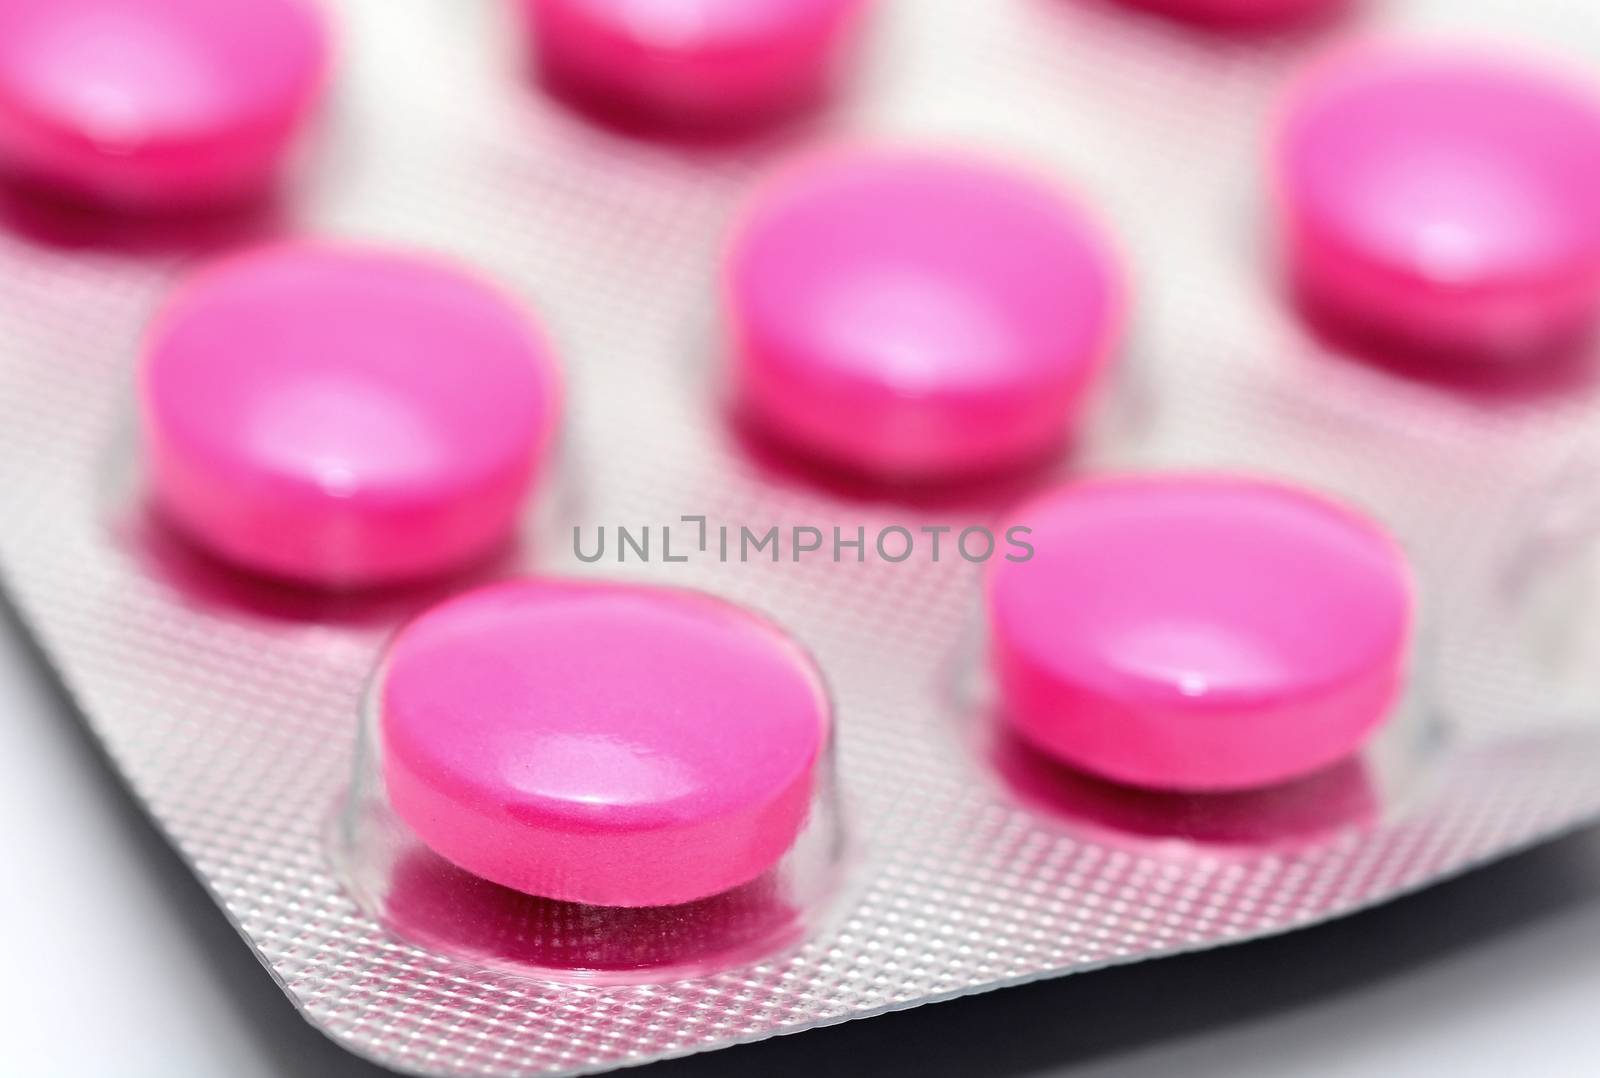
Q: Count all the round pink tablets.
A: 8